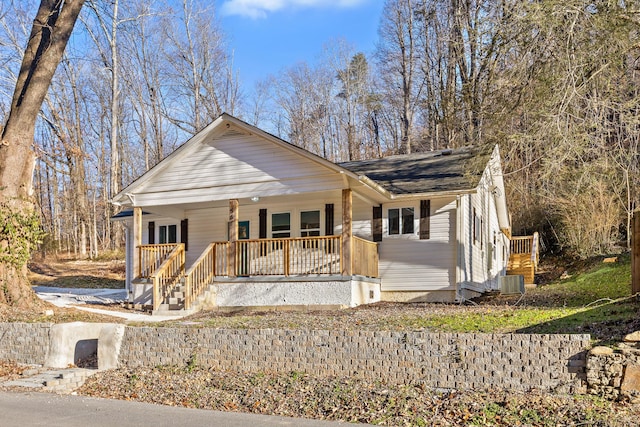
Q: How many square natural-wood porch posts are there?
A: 3